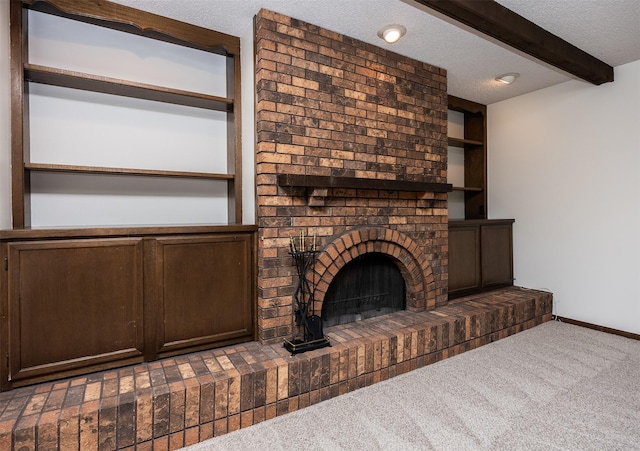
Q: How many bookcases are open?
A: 2